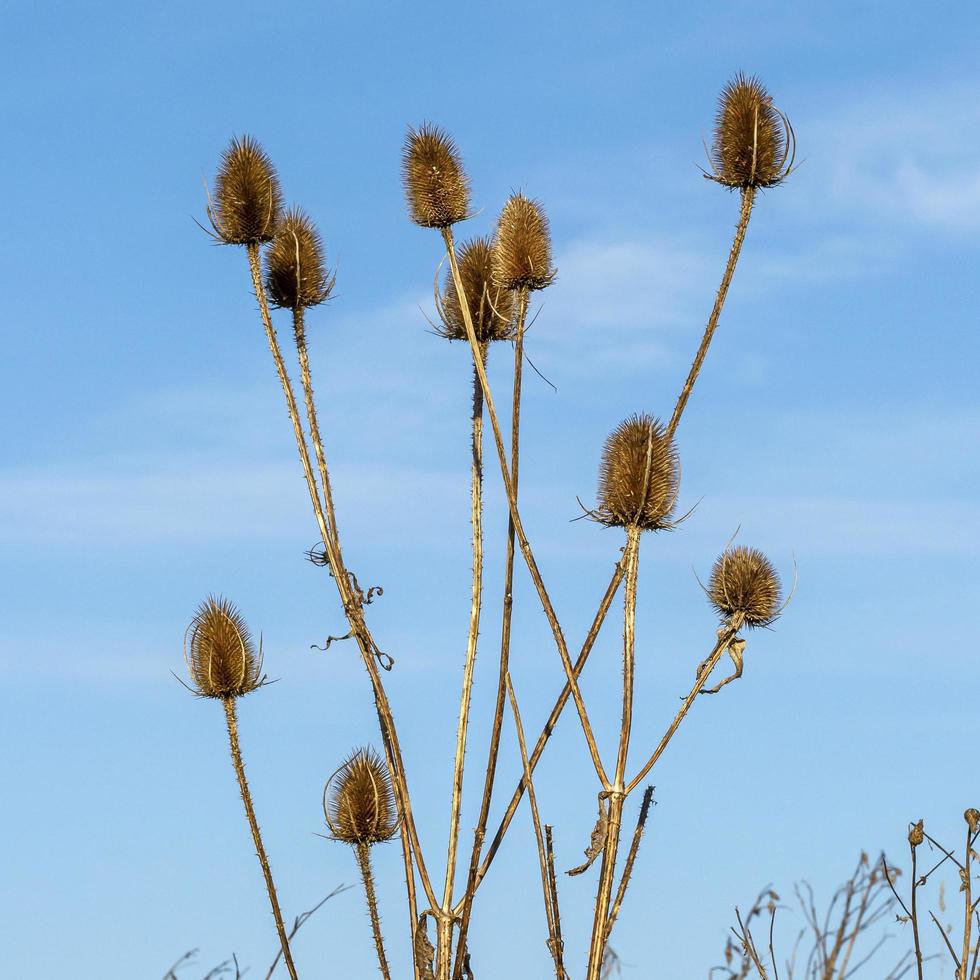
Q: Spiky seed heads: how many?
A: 10